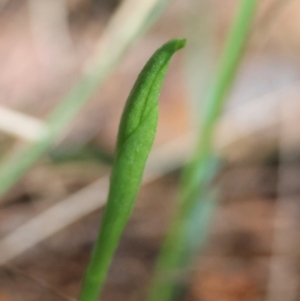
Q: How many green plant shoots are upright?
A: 2